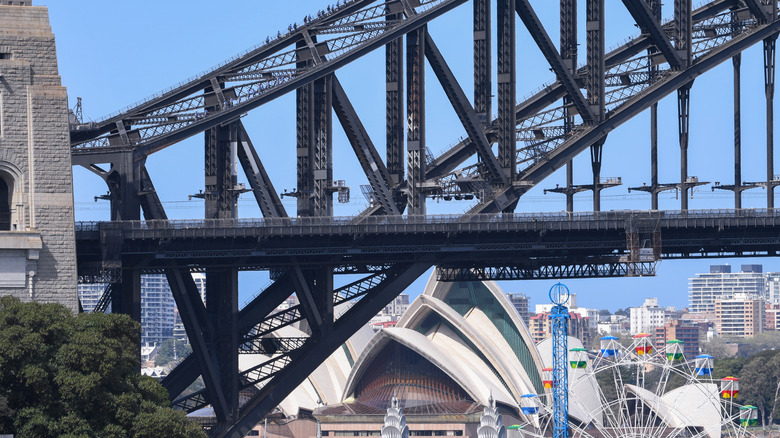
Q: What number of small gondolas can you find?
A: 10